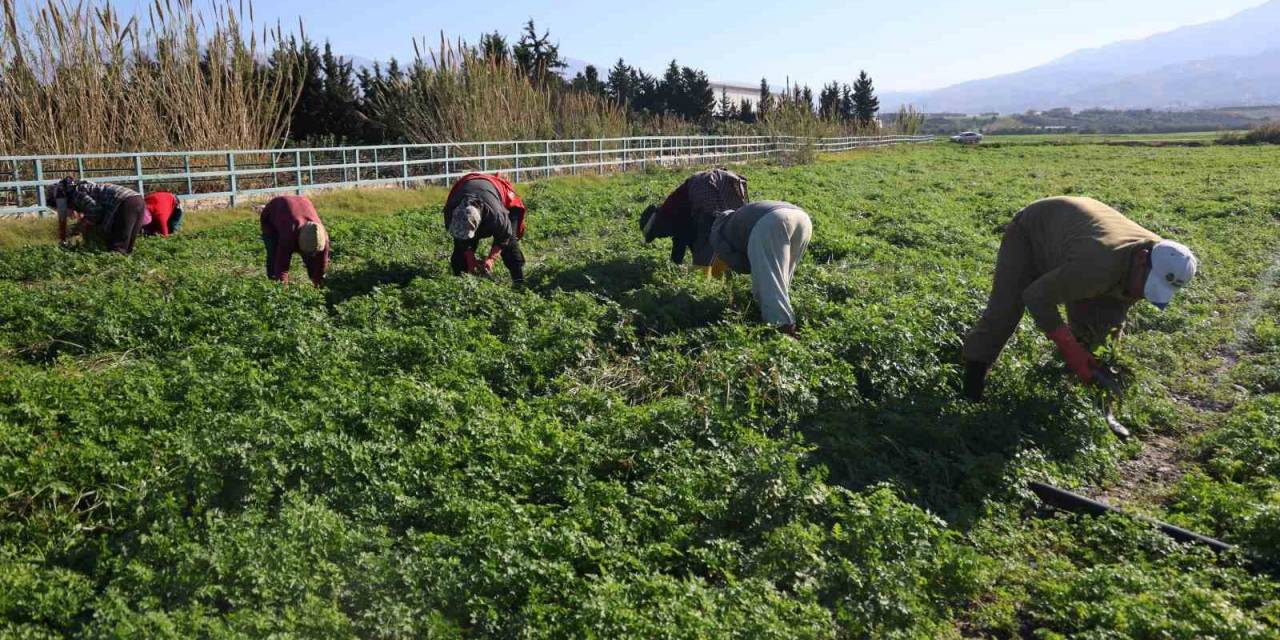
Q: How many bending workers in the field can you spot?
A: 7